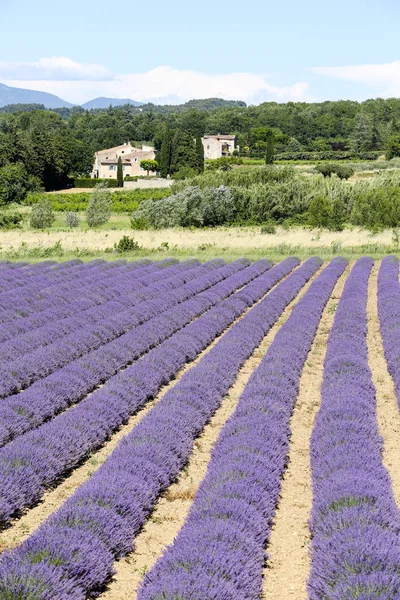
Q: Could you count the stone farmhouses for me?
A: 2